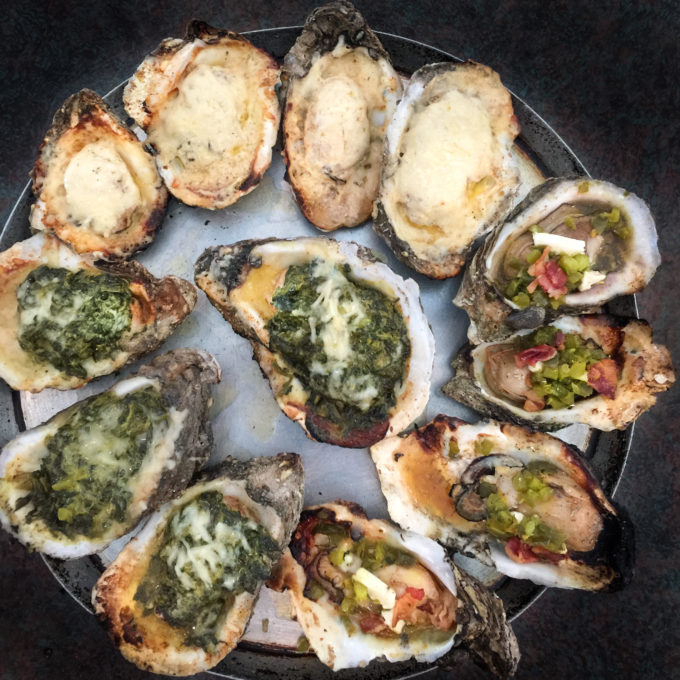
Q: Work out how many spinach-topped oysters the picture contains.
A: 4